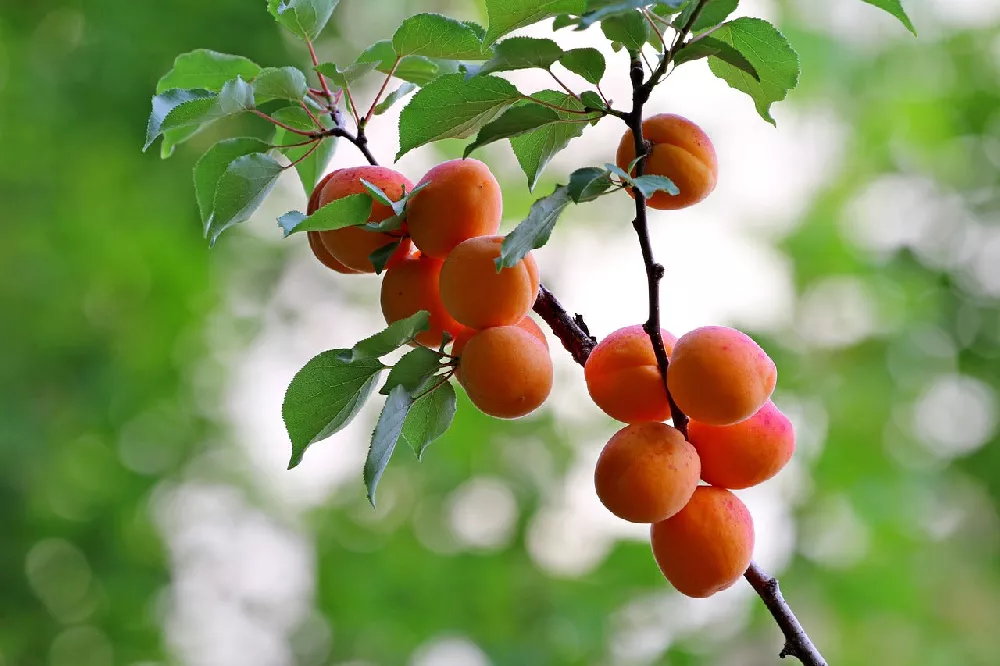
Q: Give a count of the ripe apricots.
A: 12